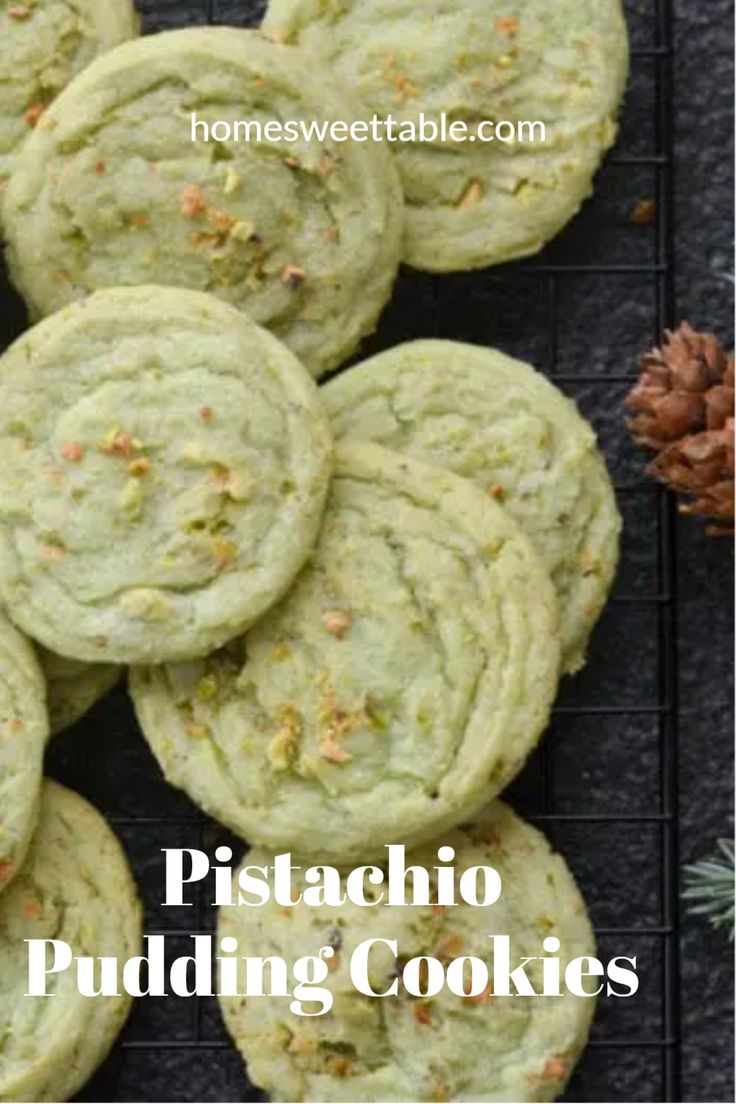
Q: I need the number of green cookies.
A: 10